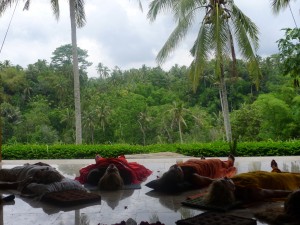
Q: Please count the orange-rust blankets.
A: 1